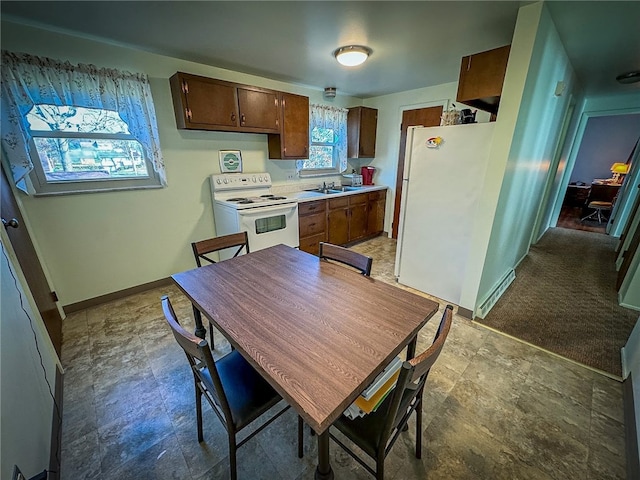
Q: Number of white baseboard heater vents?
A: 1